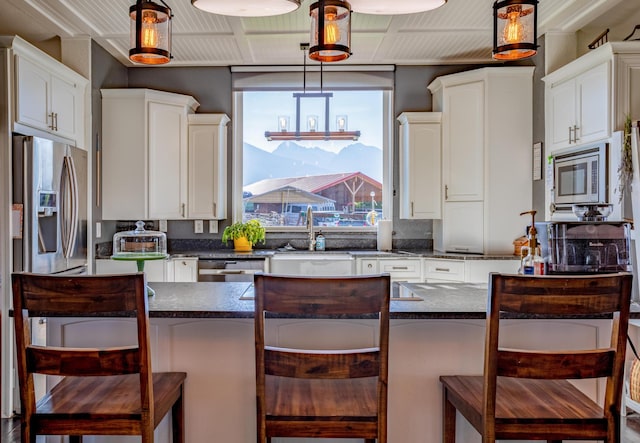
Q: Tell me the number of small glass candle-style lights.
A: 3